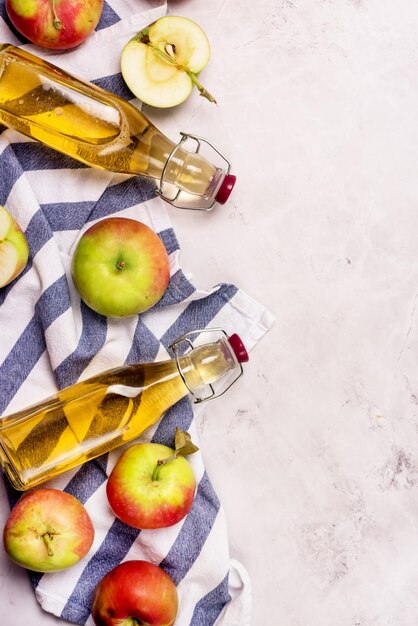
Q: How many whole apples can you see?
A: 5